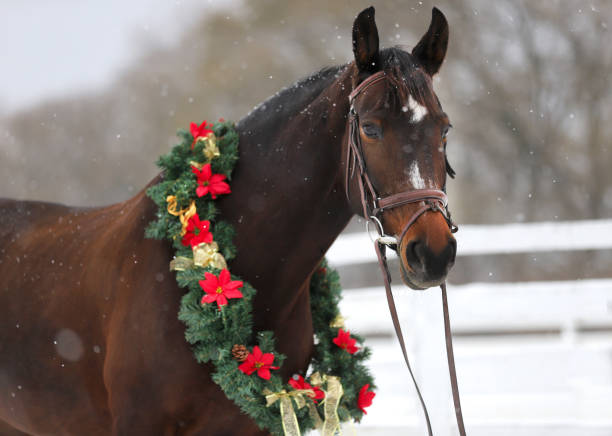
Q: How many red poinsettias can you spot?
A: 8